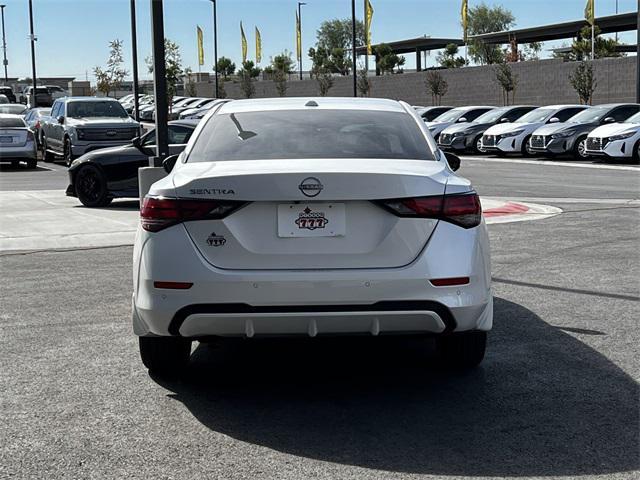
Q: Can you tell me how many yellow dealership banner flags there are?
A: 7